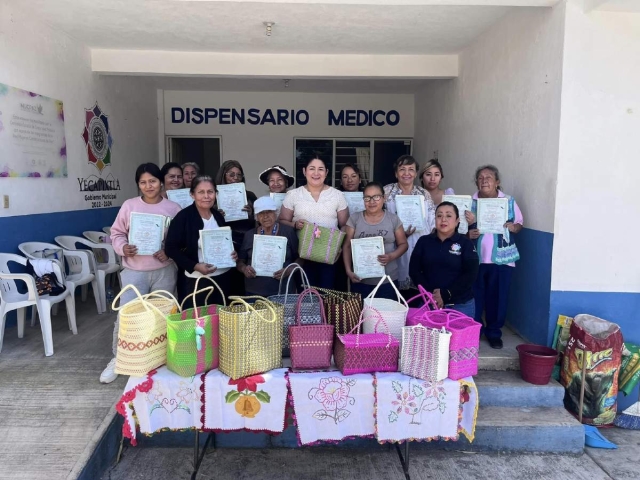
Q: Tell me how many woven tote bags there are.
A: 12